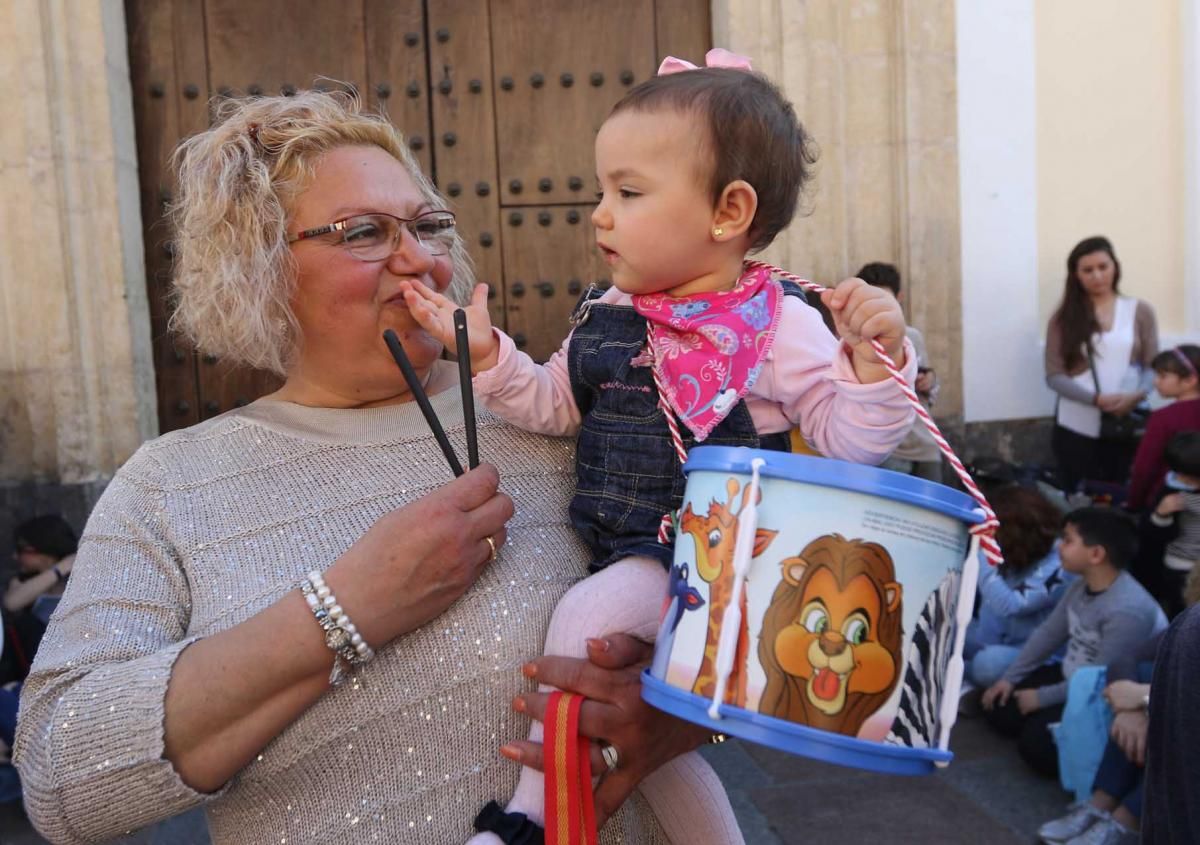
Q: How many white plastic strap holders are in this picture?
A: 2